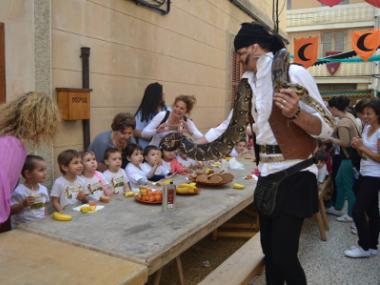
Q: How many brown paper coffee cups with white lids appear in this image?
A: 0